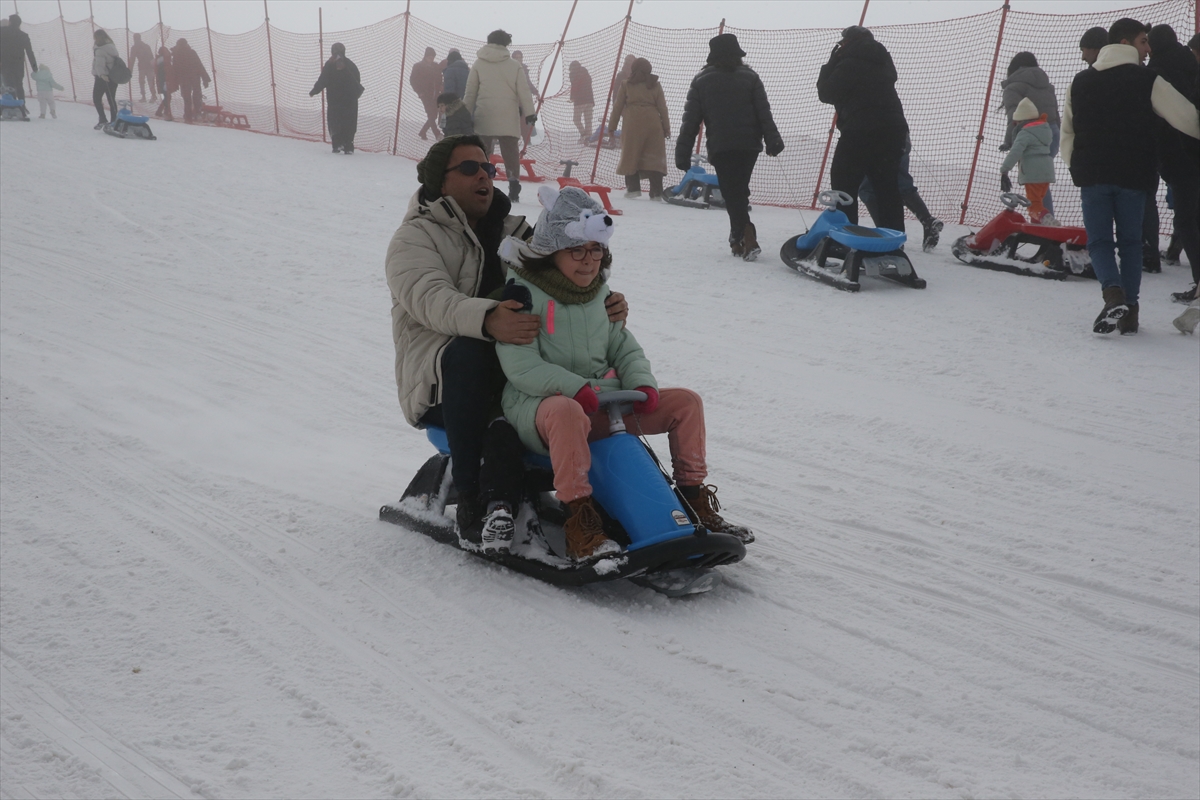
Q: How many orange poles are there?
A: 15